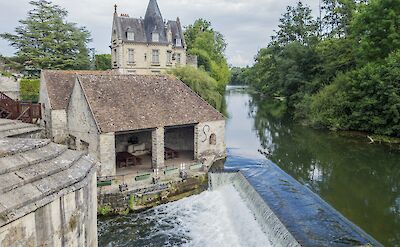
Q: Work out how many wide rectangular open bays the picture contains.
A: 2